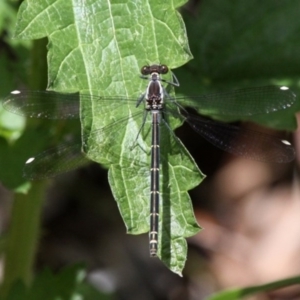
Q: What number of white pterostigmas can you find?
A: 4